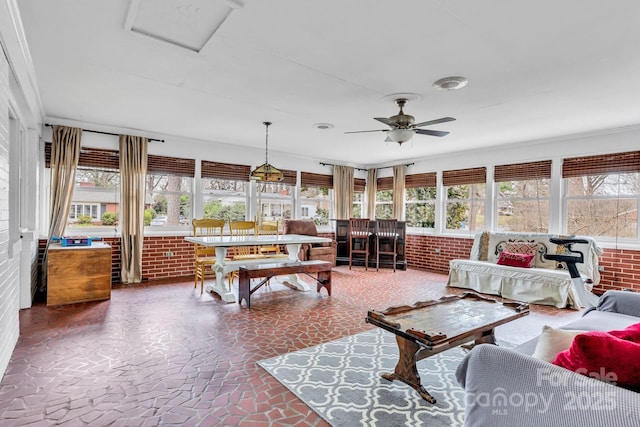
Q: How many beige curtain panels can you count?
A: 5